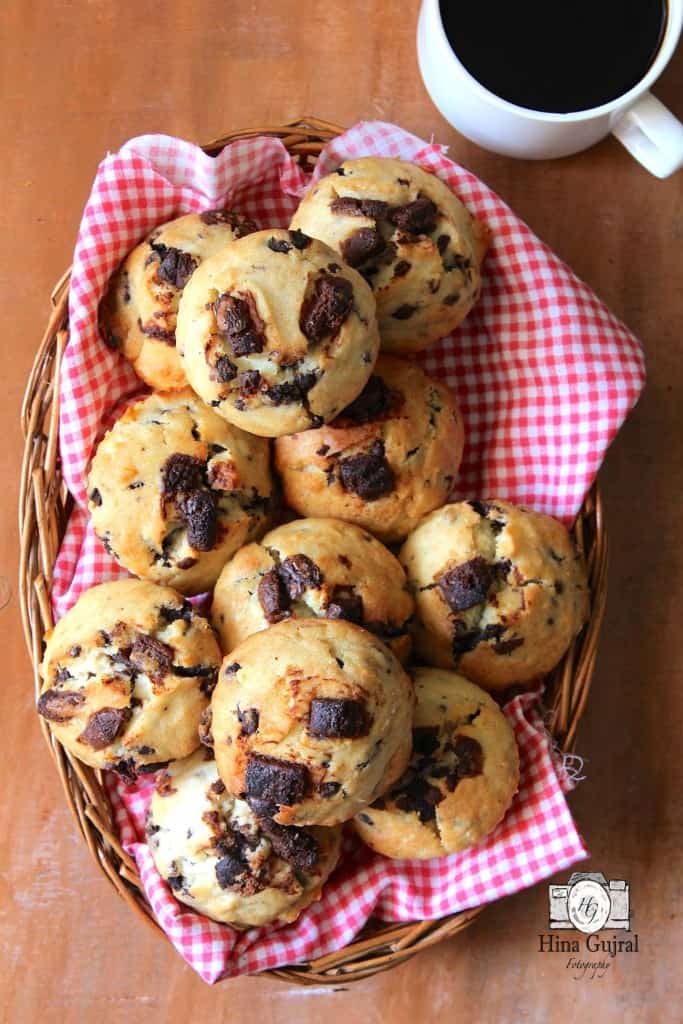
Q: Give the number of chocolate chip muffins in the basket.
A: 11